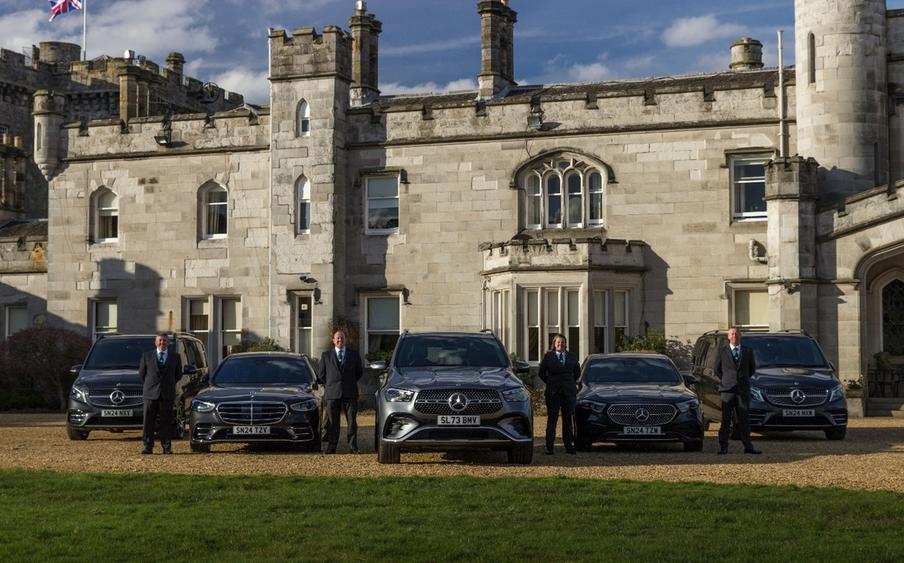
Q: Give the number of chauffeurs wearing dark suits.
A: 4